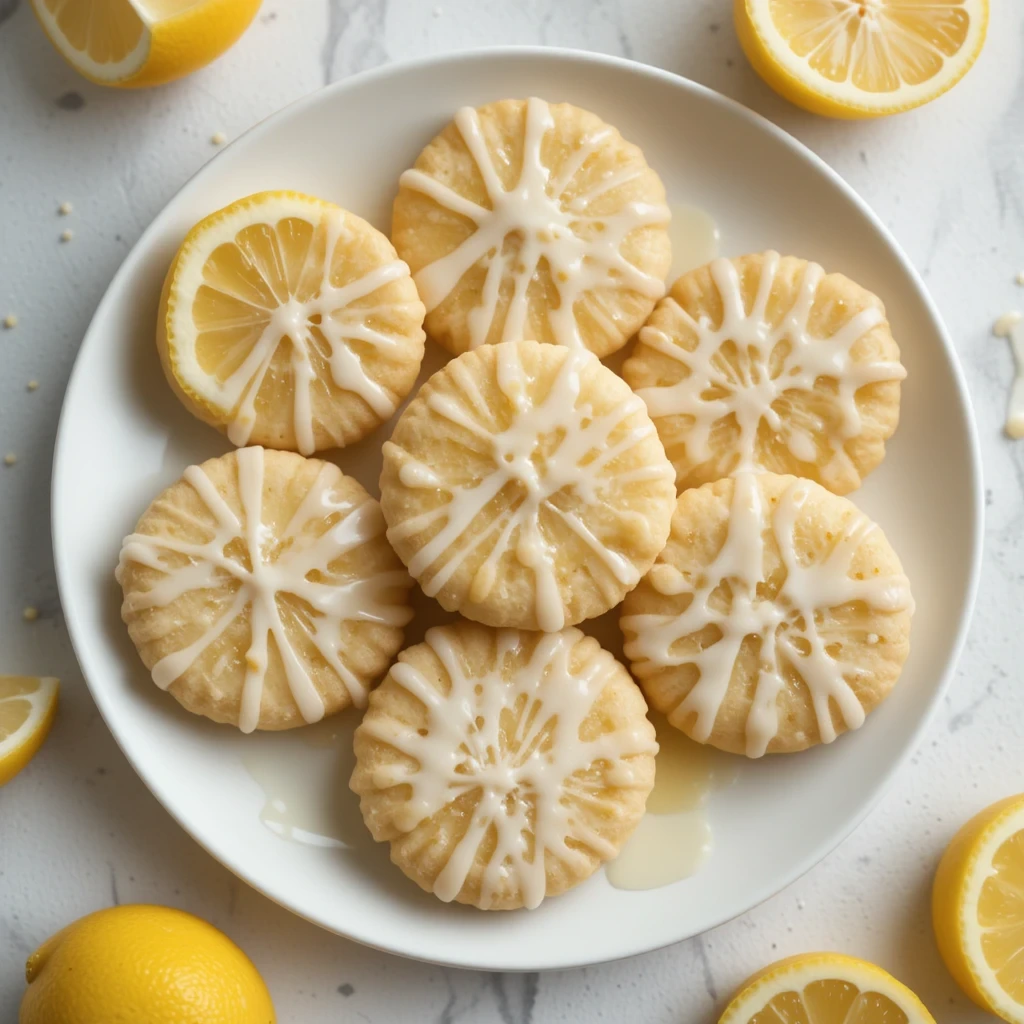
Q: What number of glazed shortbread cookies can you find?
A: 7